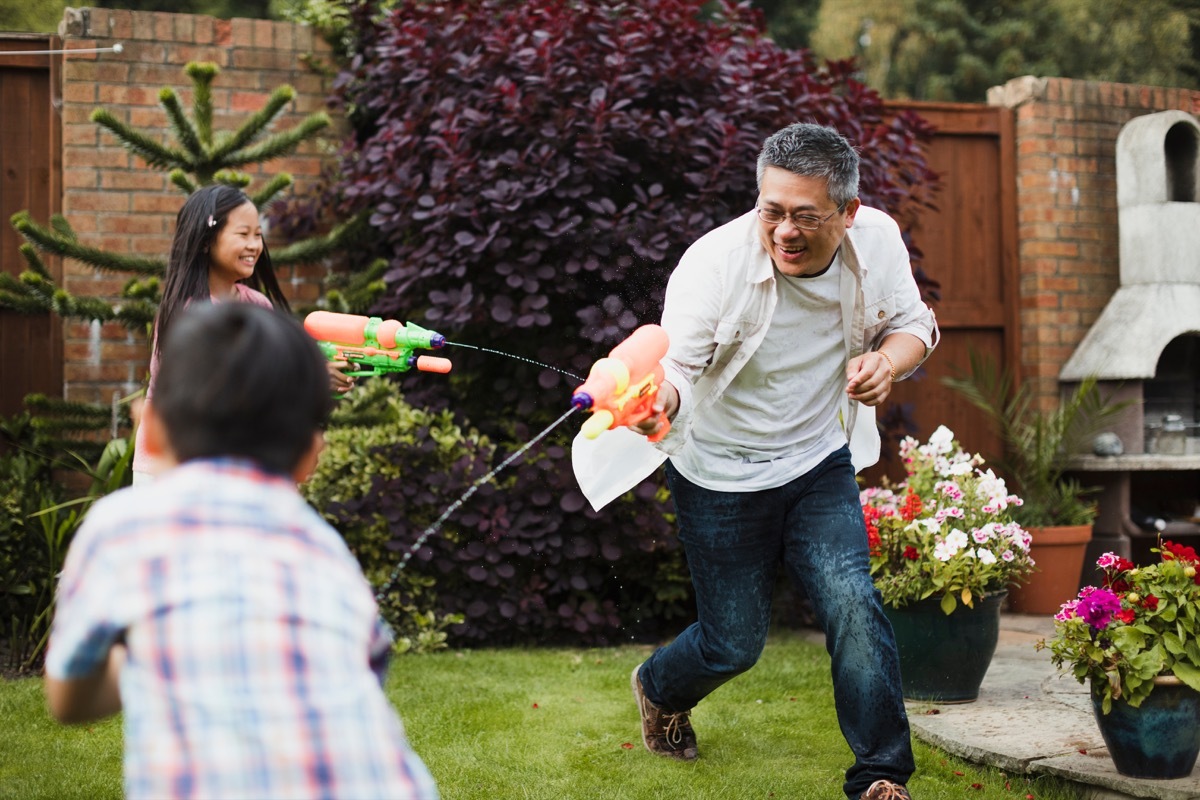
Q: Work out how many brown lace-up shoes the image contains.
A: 2